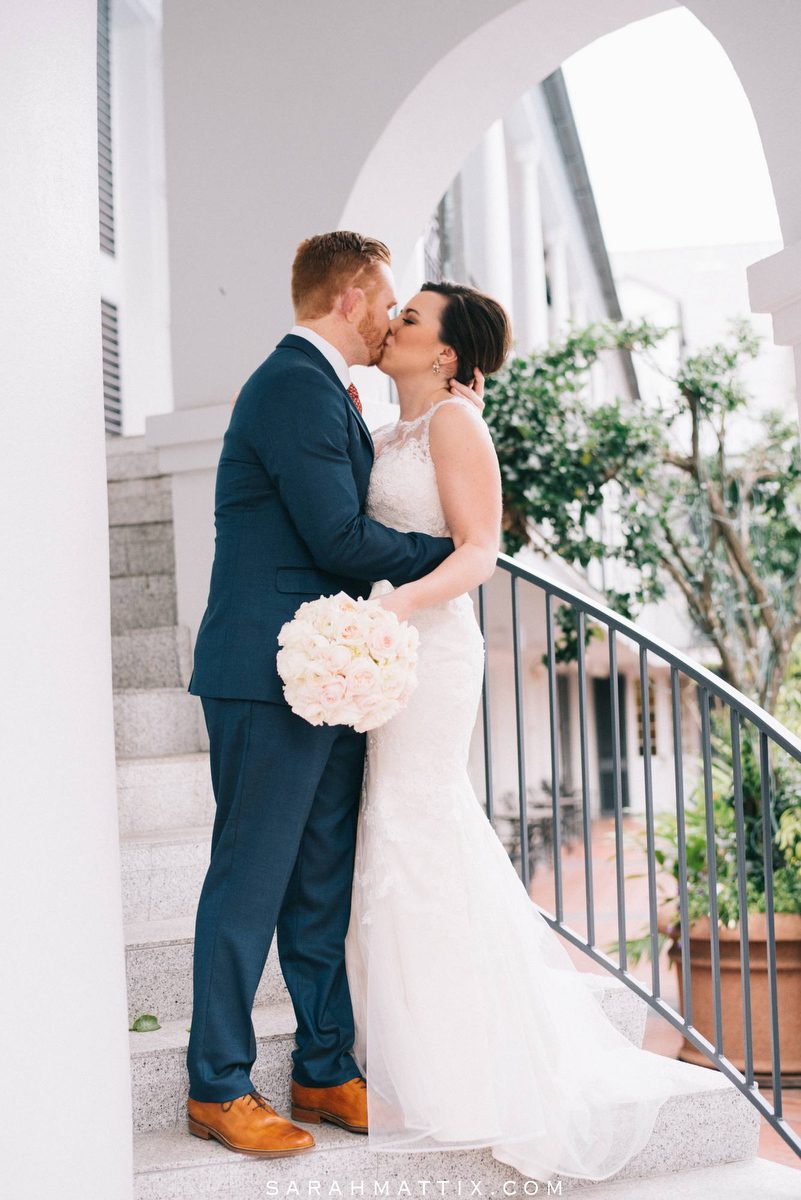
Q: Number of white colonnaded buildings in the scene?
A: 1